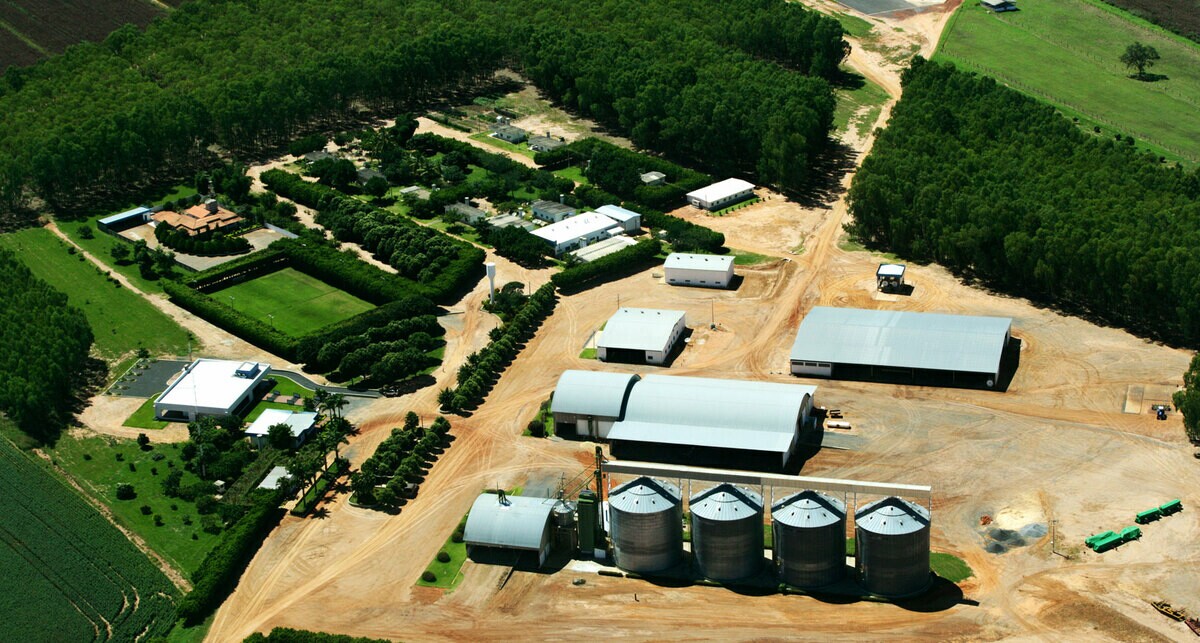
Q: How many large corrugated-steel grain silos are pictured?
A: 4